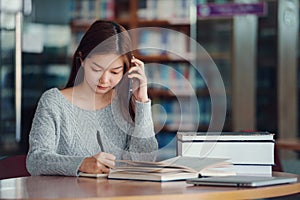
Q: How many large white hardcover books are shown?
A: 3